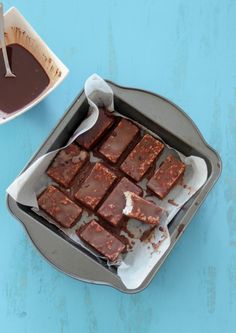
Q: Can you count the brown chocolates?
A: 10